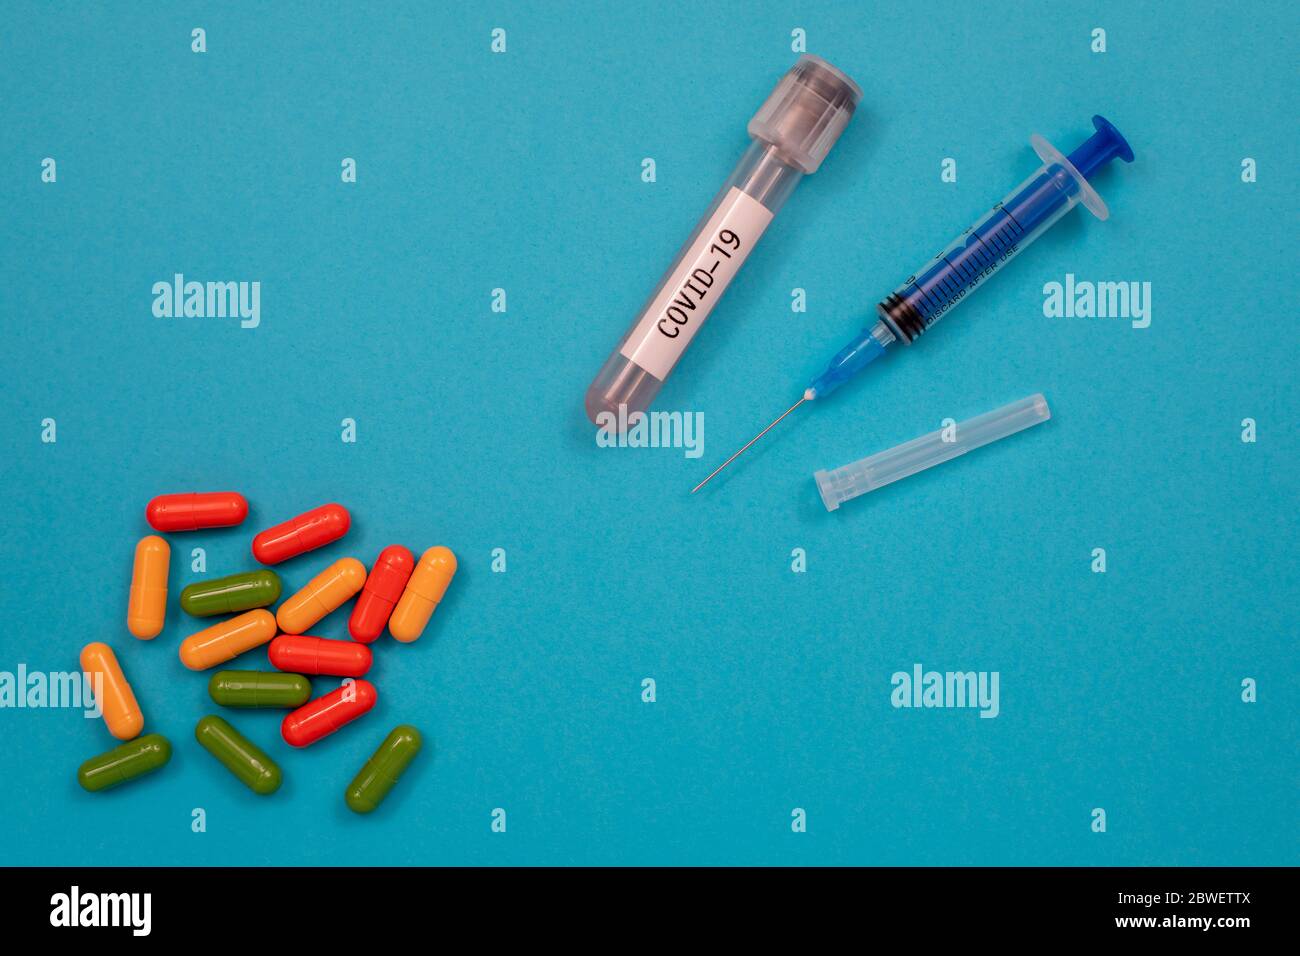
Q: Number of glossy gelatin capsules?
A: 15